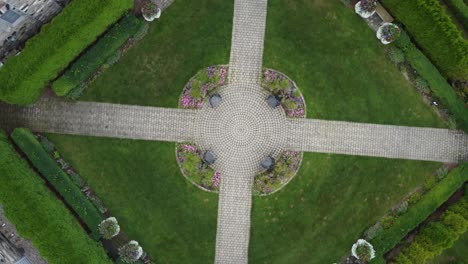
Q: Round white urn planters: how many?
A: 6